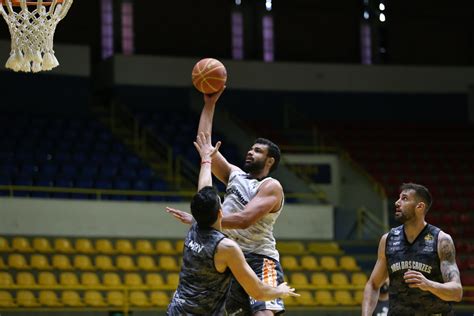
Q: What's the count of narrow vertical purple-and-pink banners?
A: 5